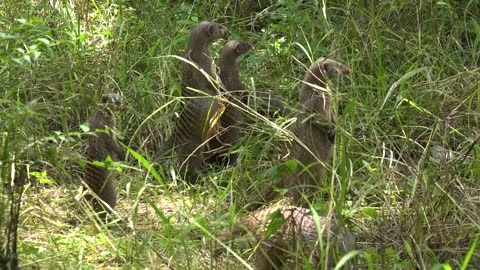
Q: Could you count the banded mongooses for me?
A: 5